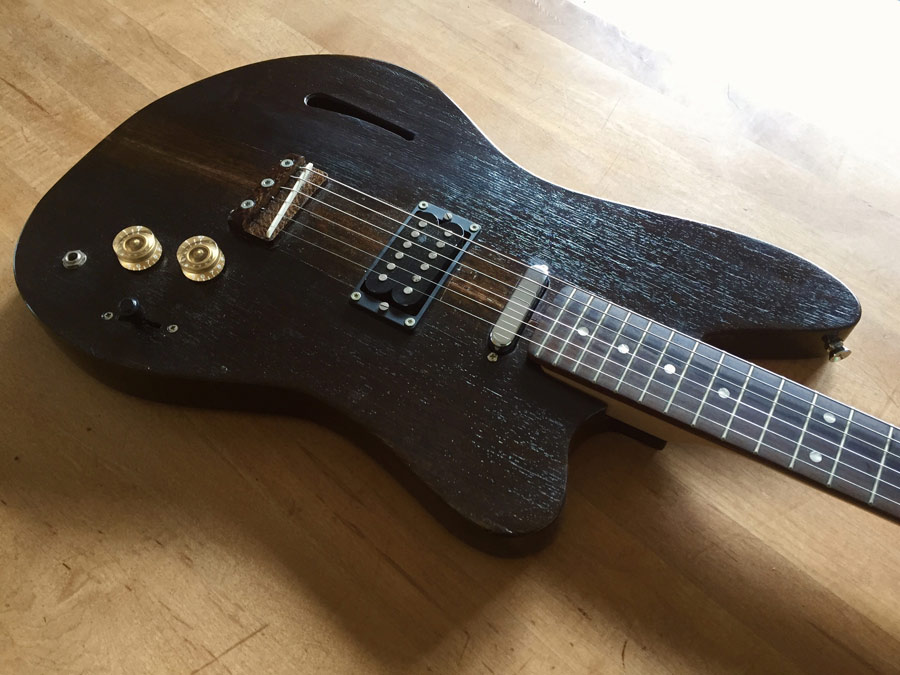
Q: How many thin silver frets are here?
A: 13